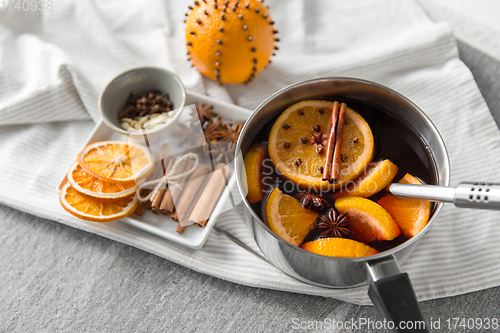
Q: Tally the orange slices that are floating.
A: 7